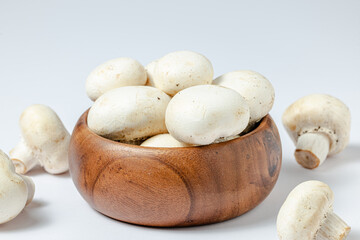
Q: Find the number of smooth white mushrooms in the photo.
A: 11